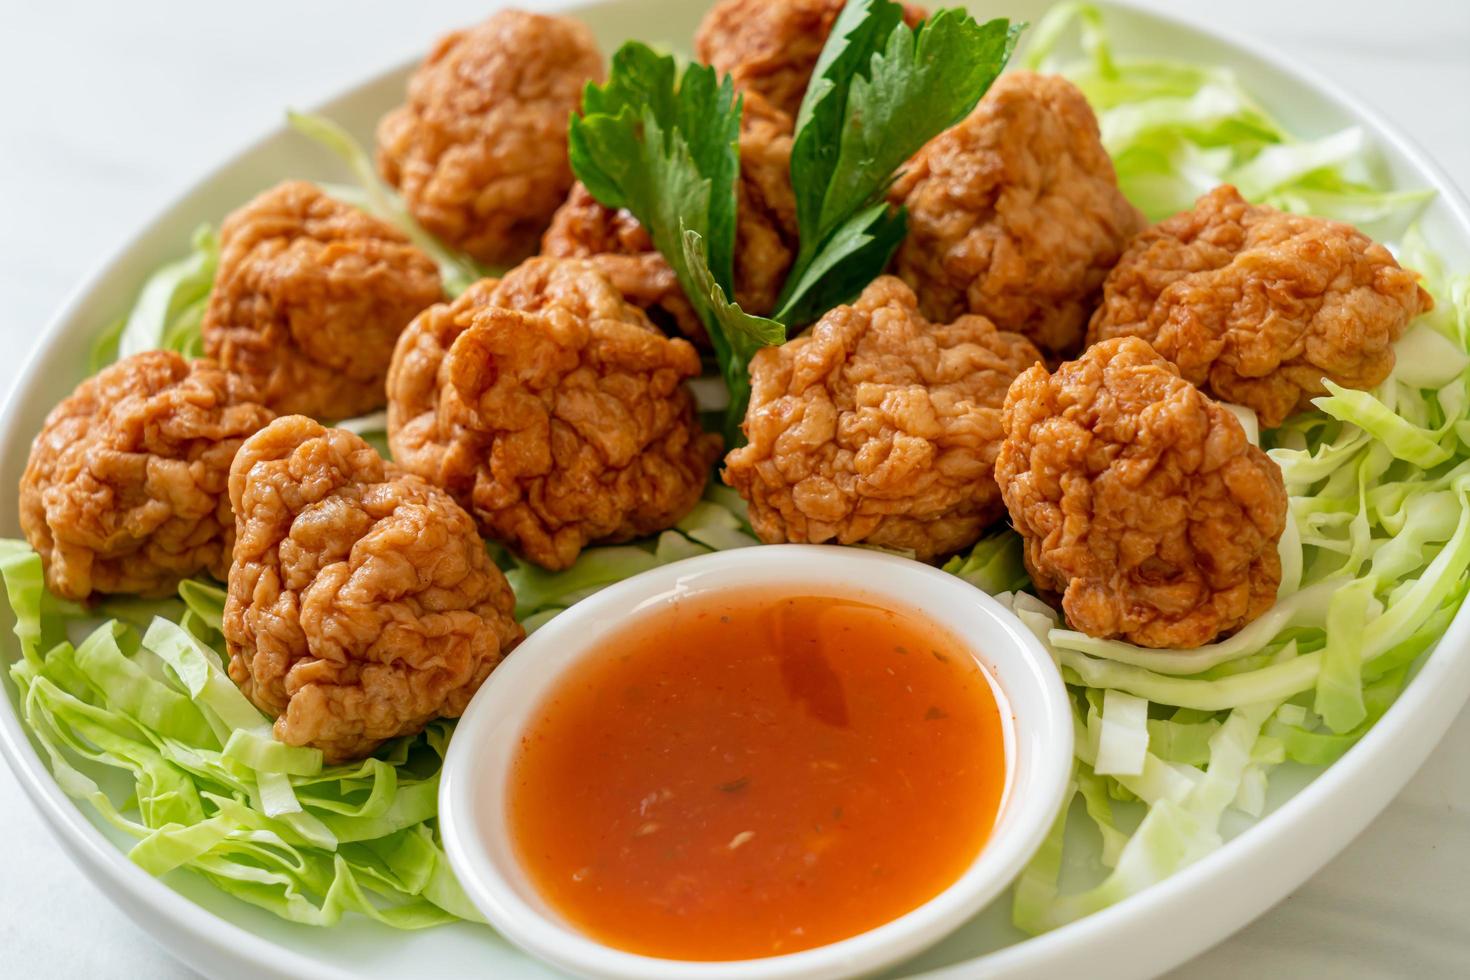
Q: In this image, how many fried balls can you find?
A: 12